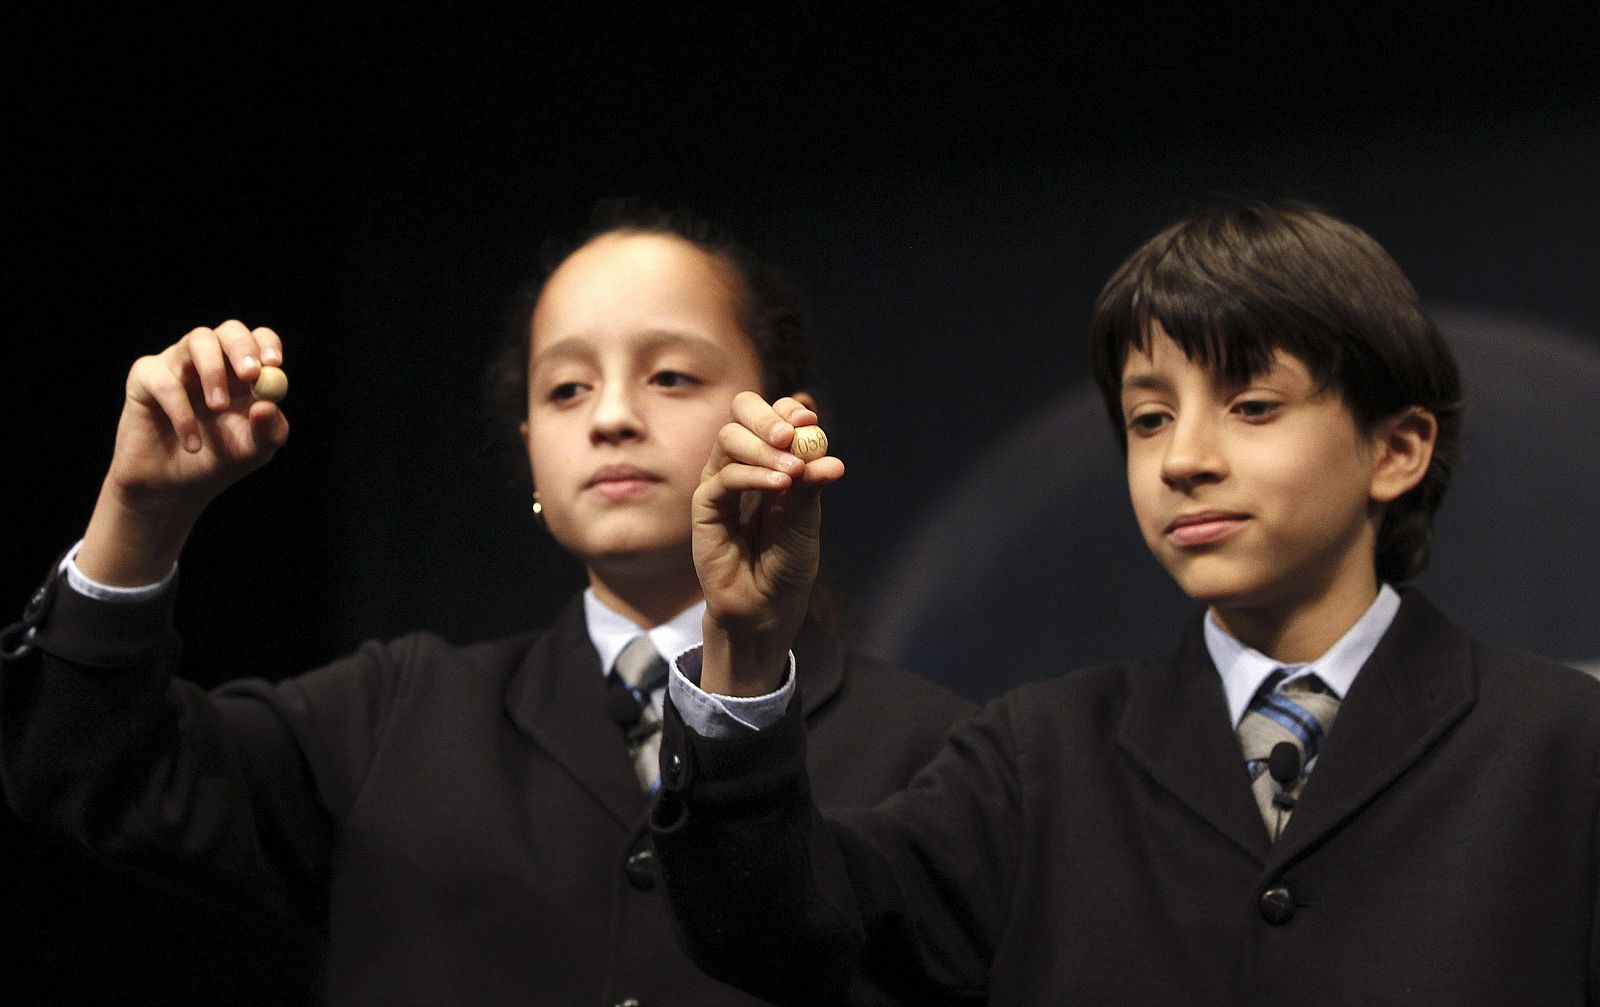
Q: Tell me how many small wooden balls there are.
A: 2